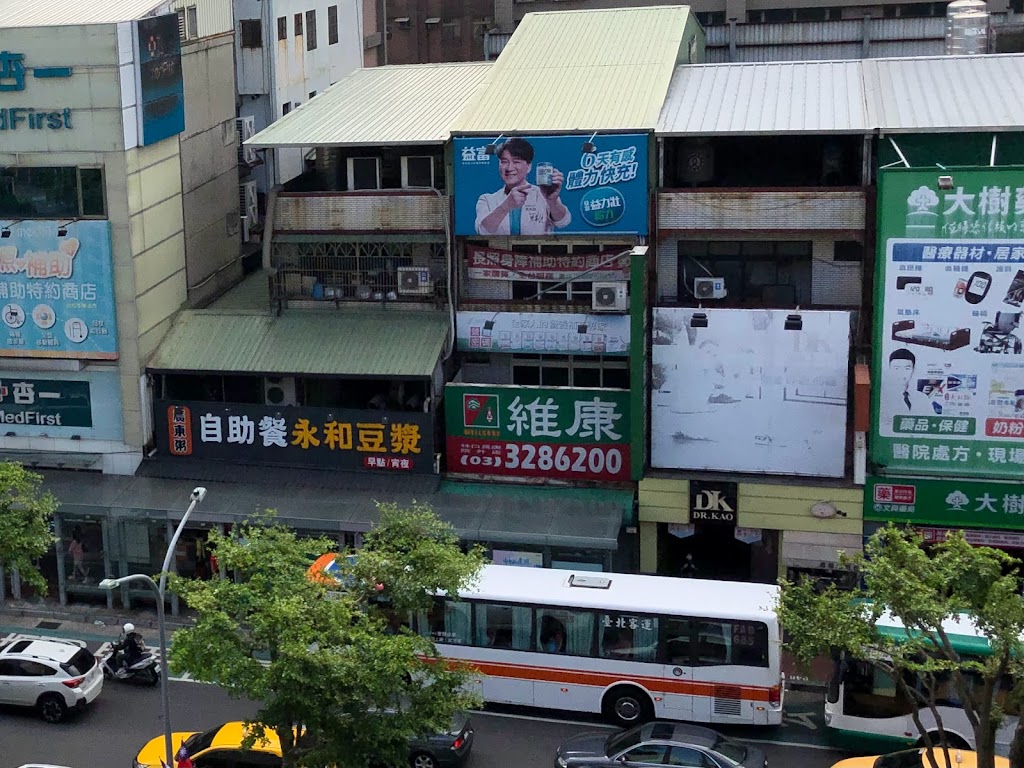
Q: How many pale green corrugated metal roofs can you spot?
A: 3